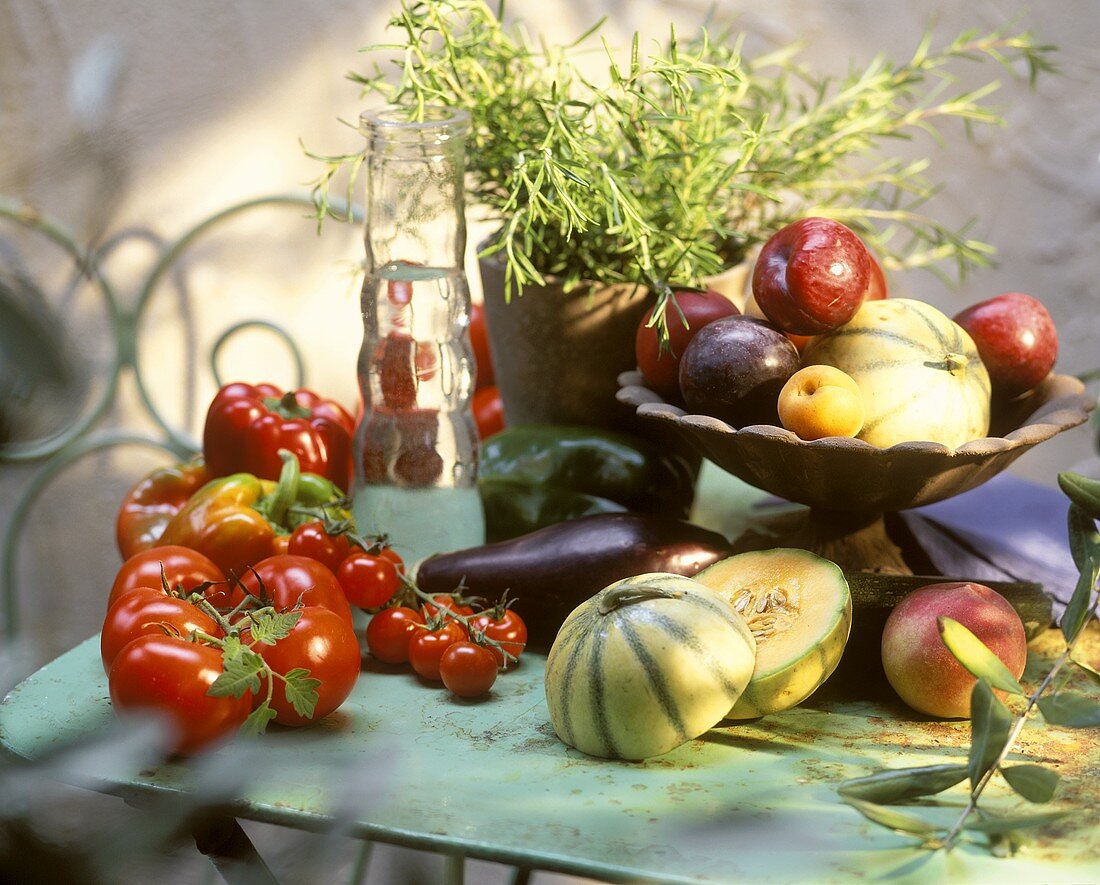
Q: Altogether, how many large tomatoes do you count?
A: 5